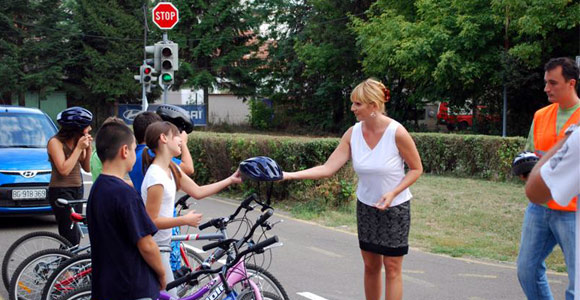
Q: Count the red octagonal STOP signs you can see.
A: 1